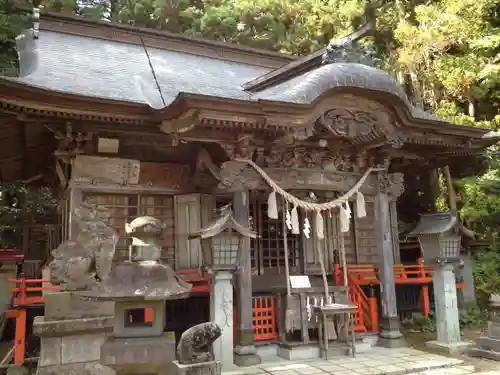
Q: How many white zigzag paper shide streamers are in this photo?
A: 3